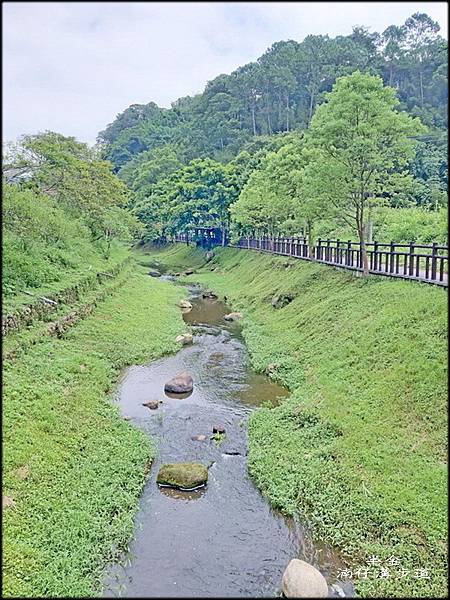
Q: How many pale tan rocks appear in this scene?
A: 4